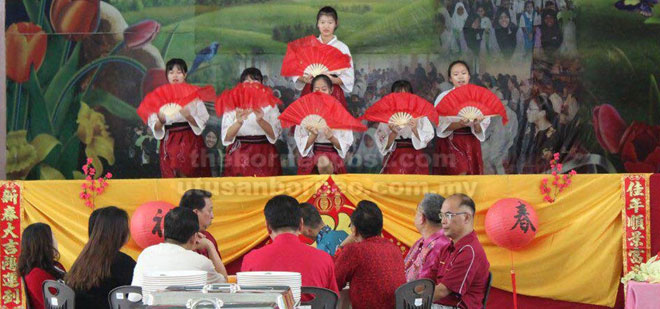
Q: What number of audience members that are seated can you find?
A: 9